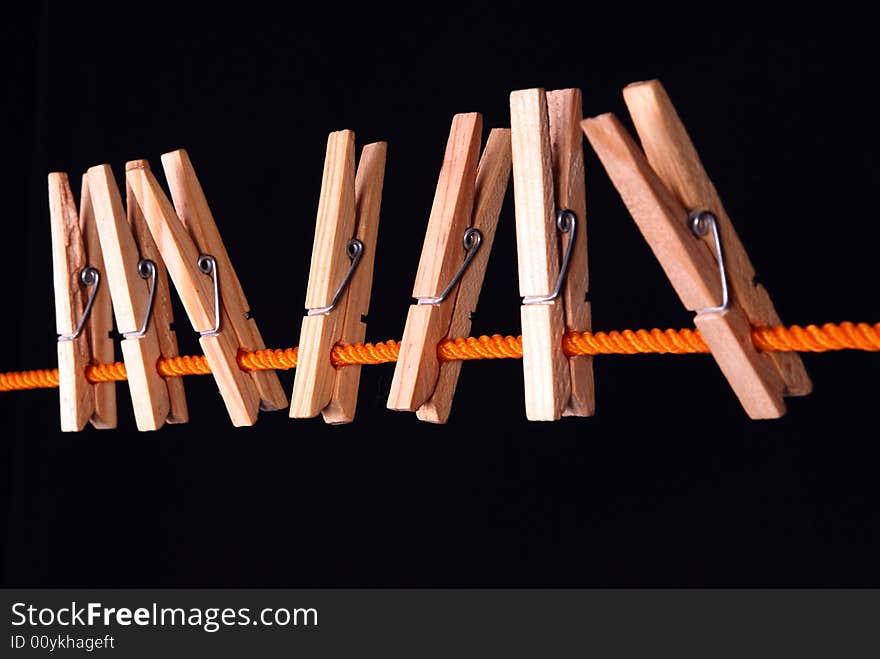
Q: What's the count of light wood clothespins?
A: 7